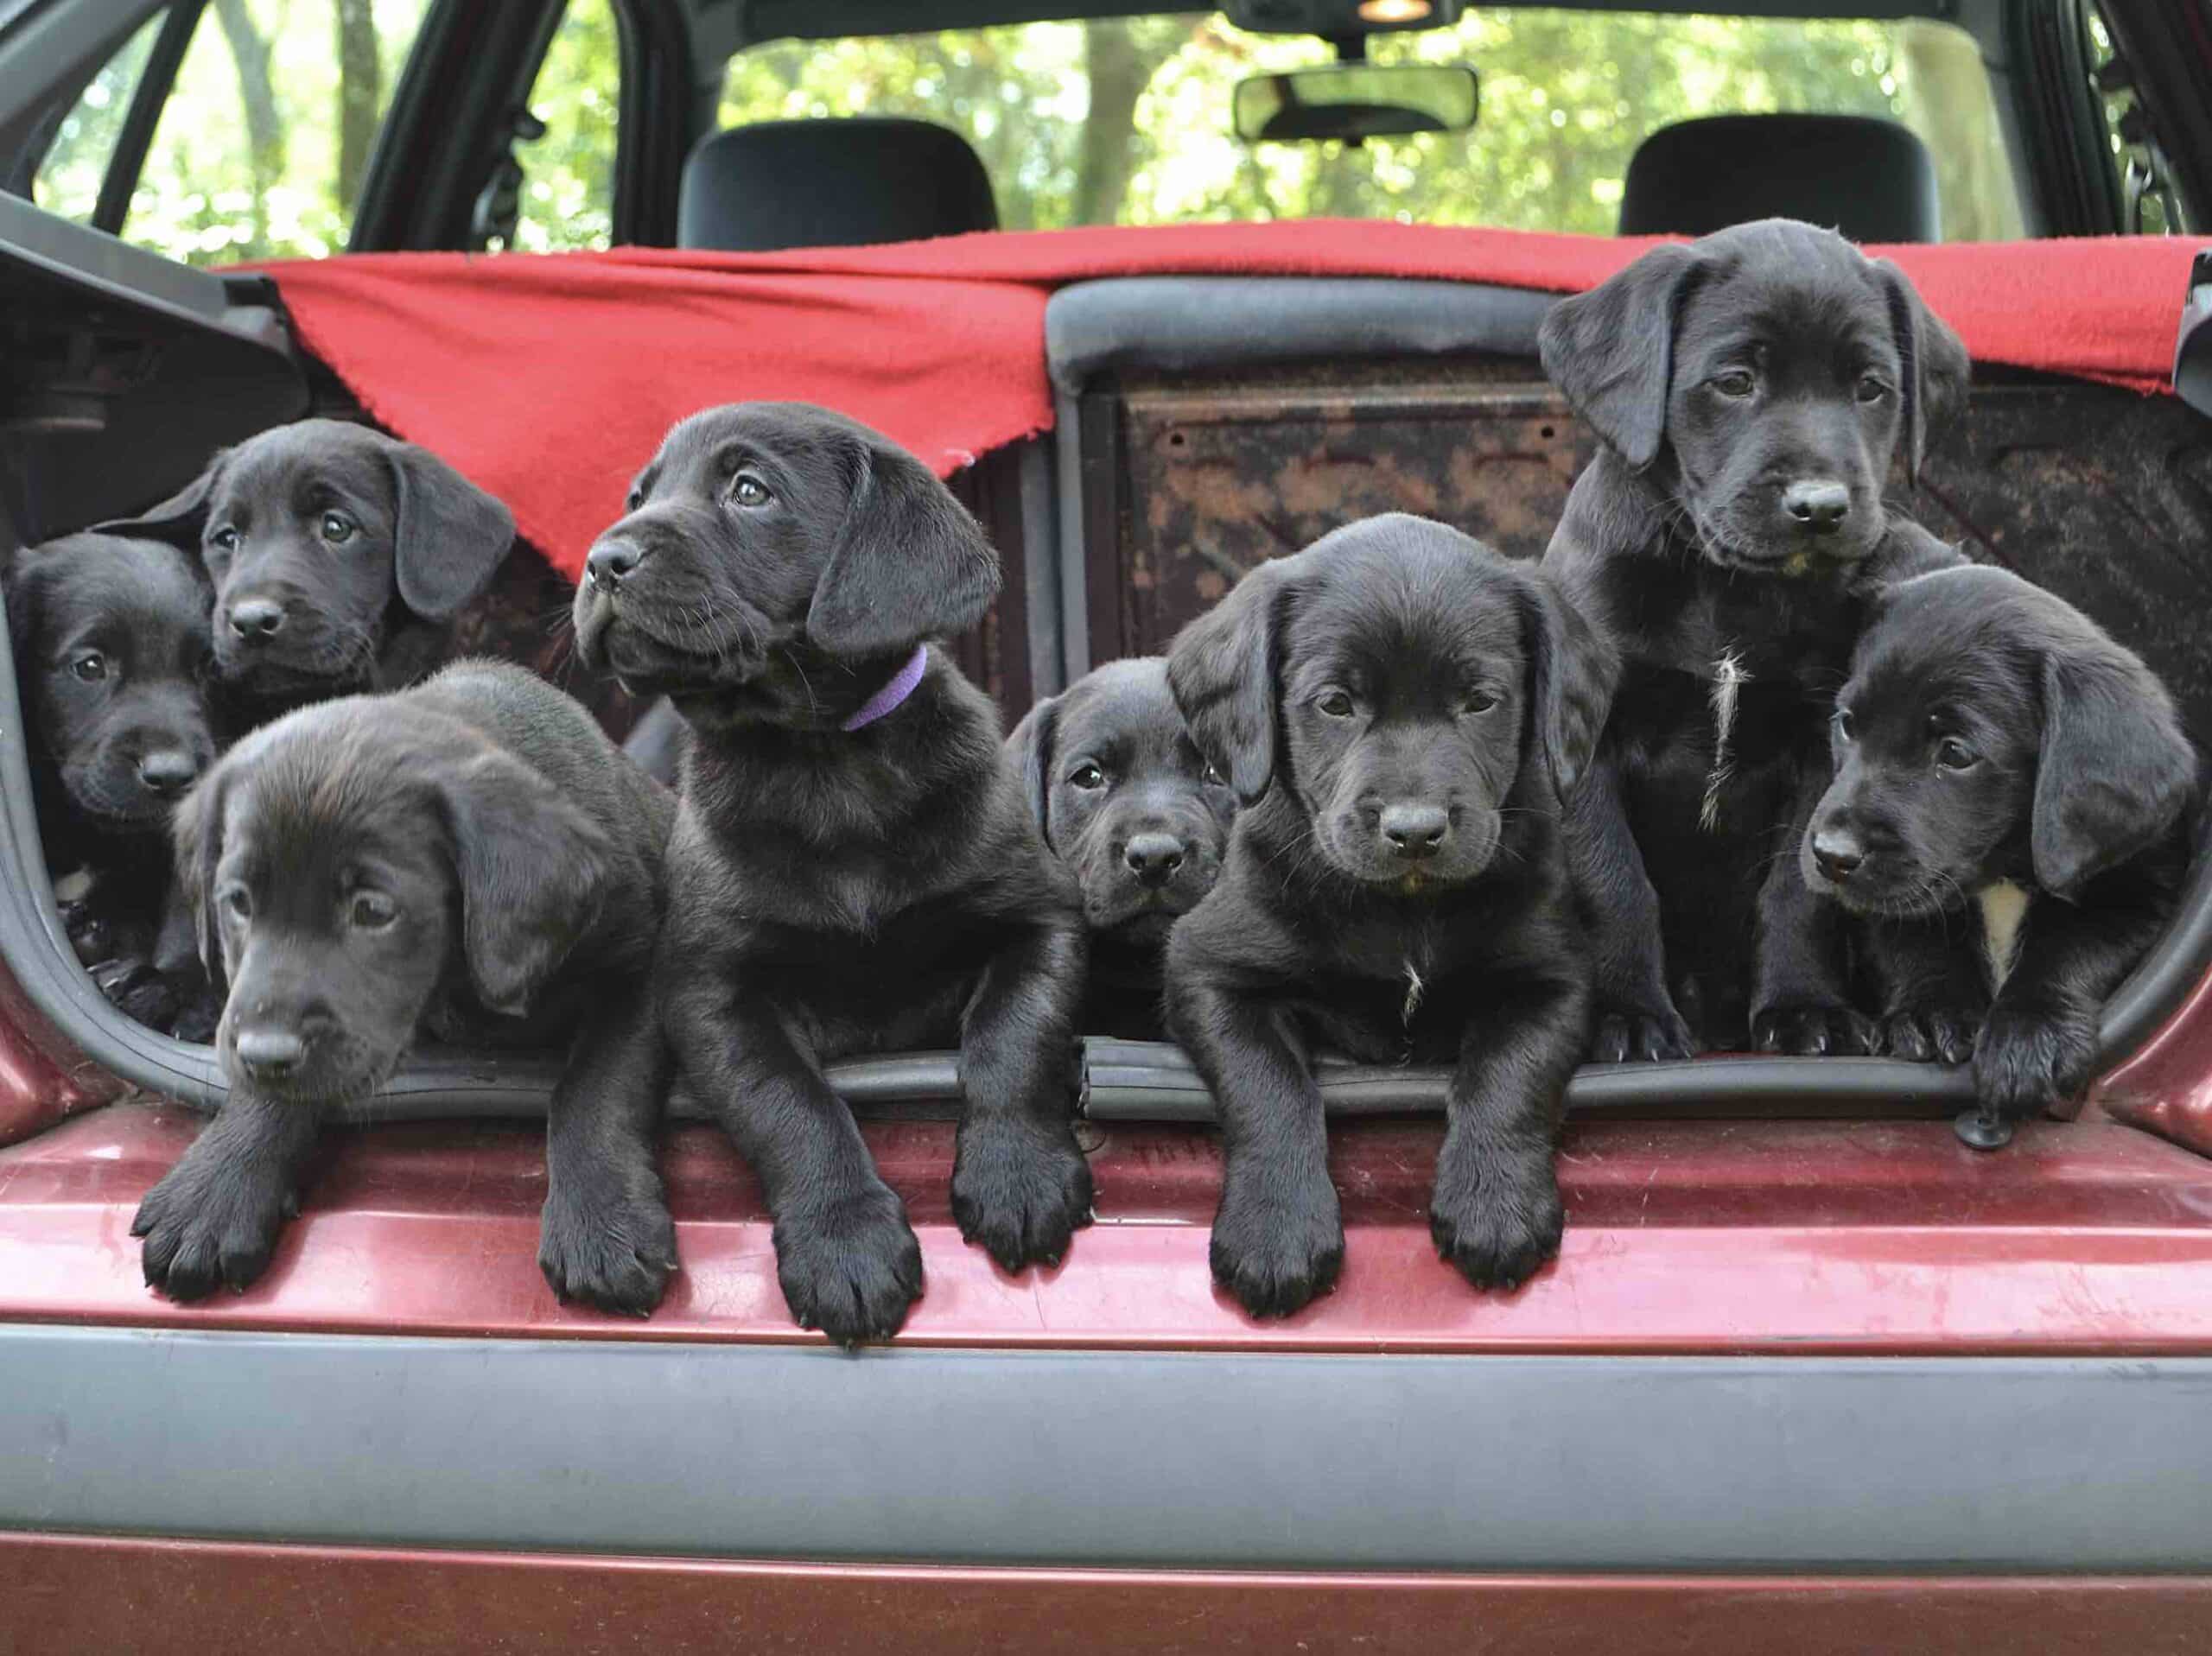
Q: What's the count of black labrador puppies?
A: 8